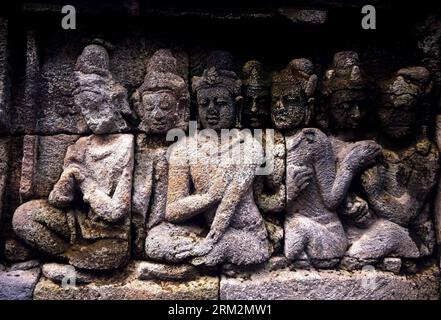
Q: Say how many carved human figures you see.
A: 7